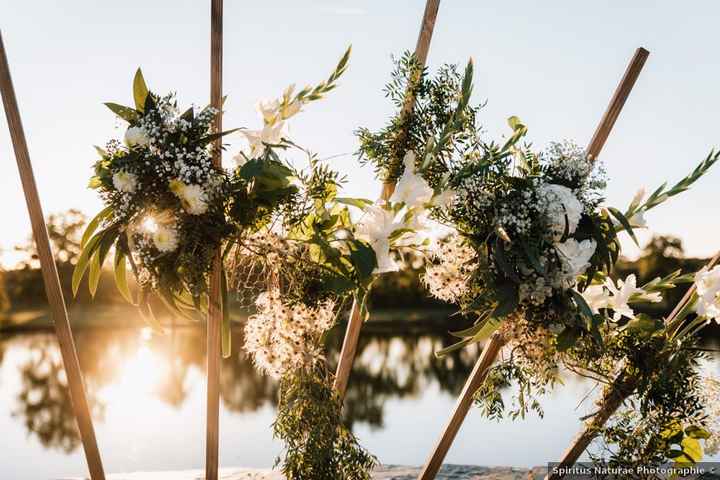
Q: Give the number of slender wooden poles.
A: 5